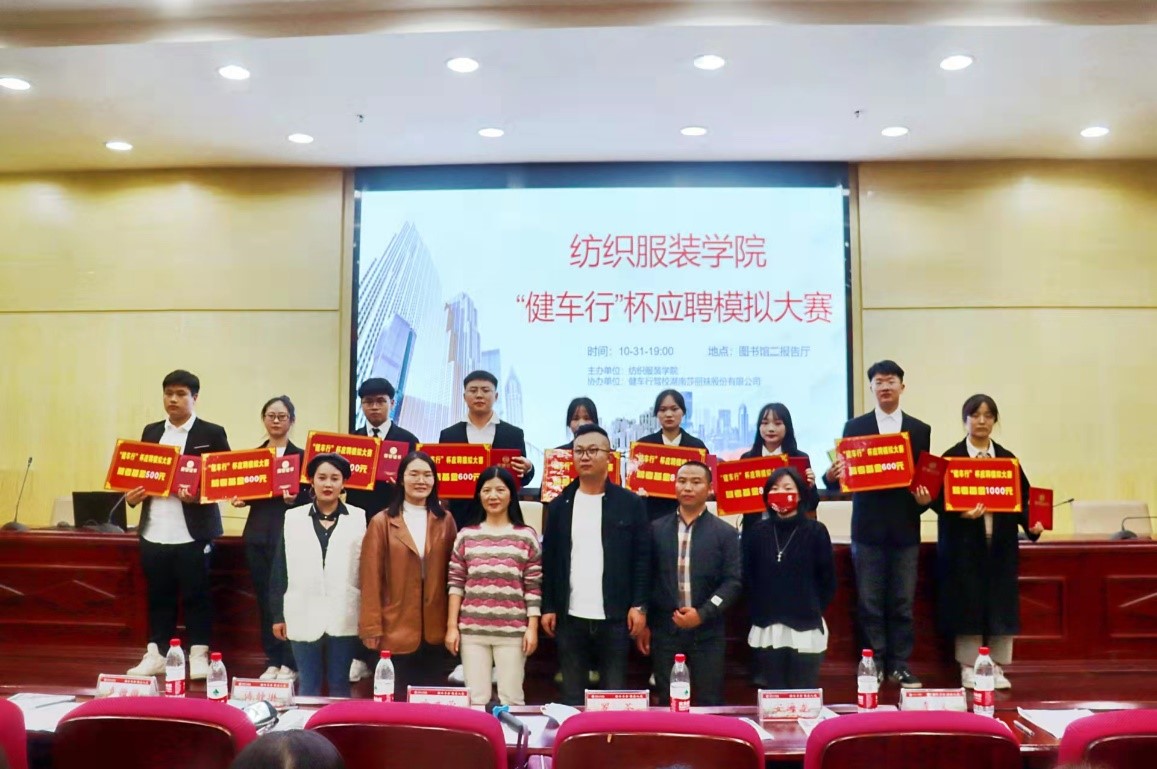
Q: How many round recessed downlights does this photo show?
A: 11